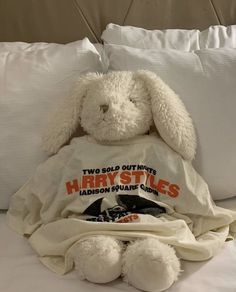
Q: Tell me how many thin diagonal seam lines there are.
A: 3